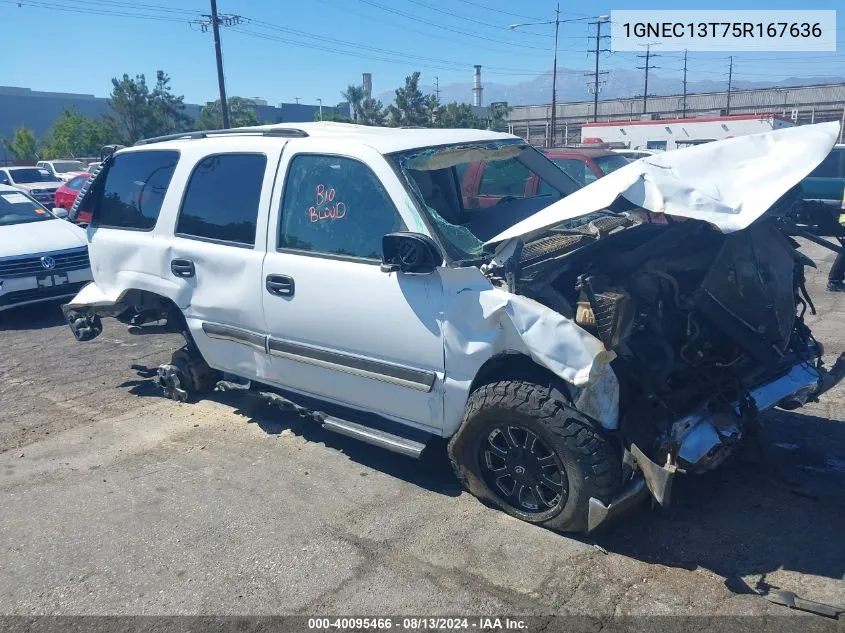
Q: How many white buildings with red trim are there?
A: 1